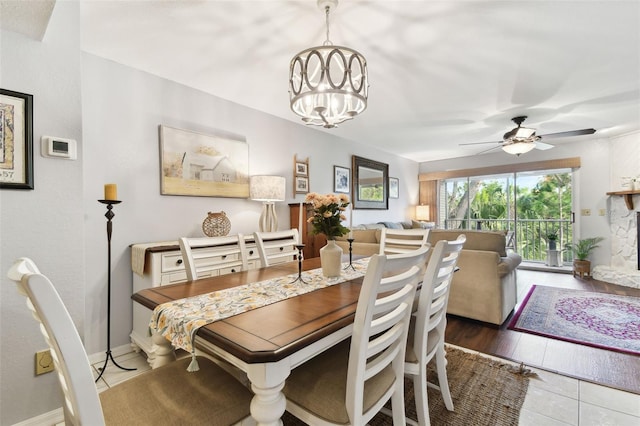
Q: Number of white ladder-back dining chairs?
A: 6